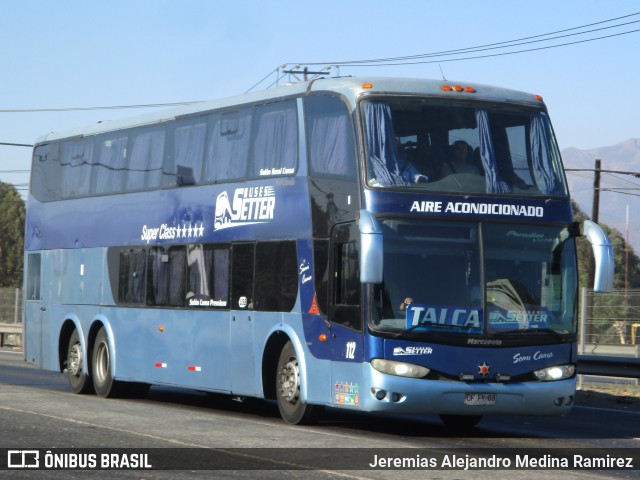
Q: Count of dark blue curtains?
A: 3